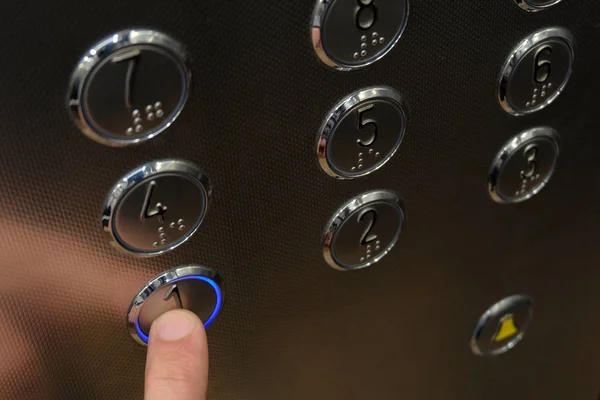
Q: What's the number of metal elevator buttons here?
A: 10